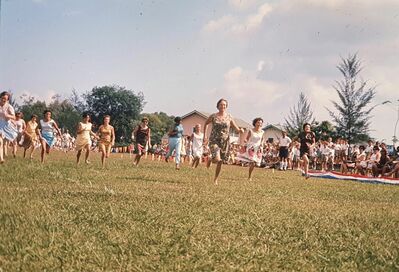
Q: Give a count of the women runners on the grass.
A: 12